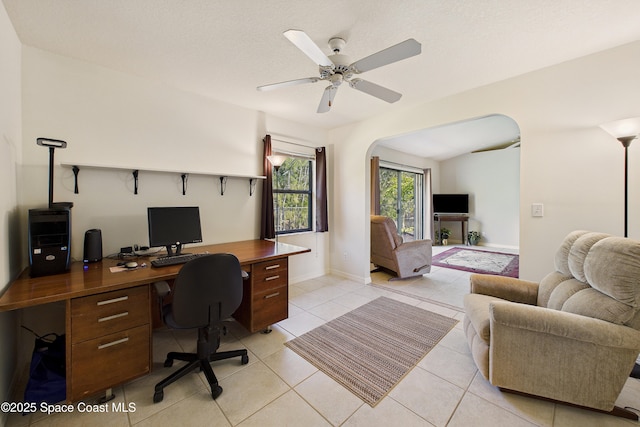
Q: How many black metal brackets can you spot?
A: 5